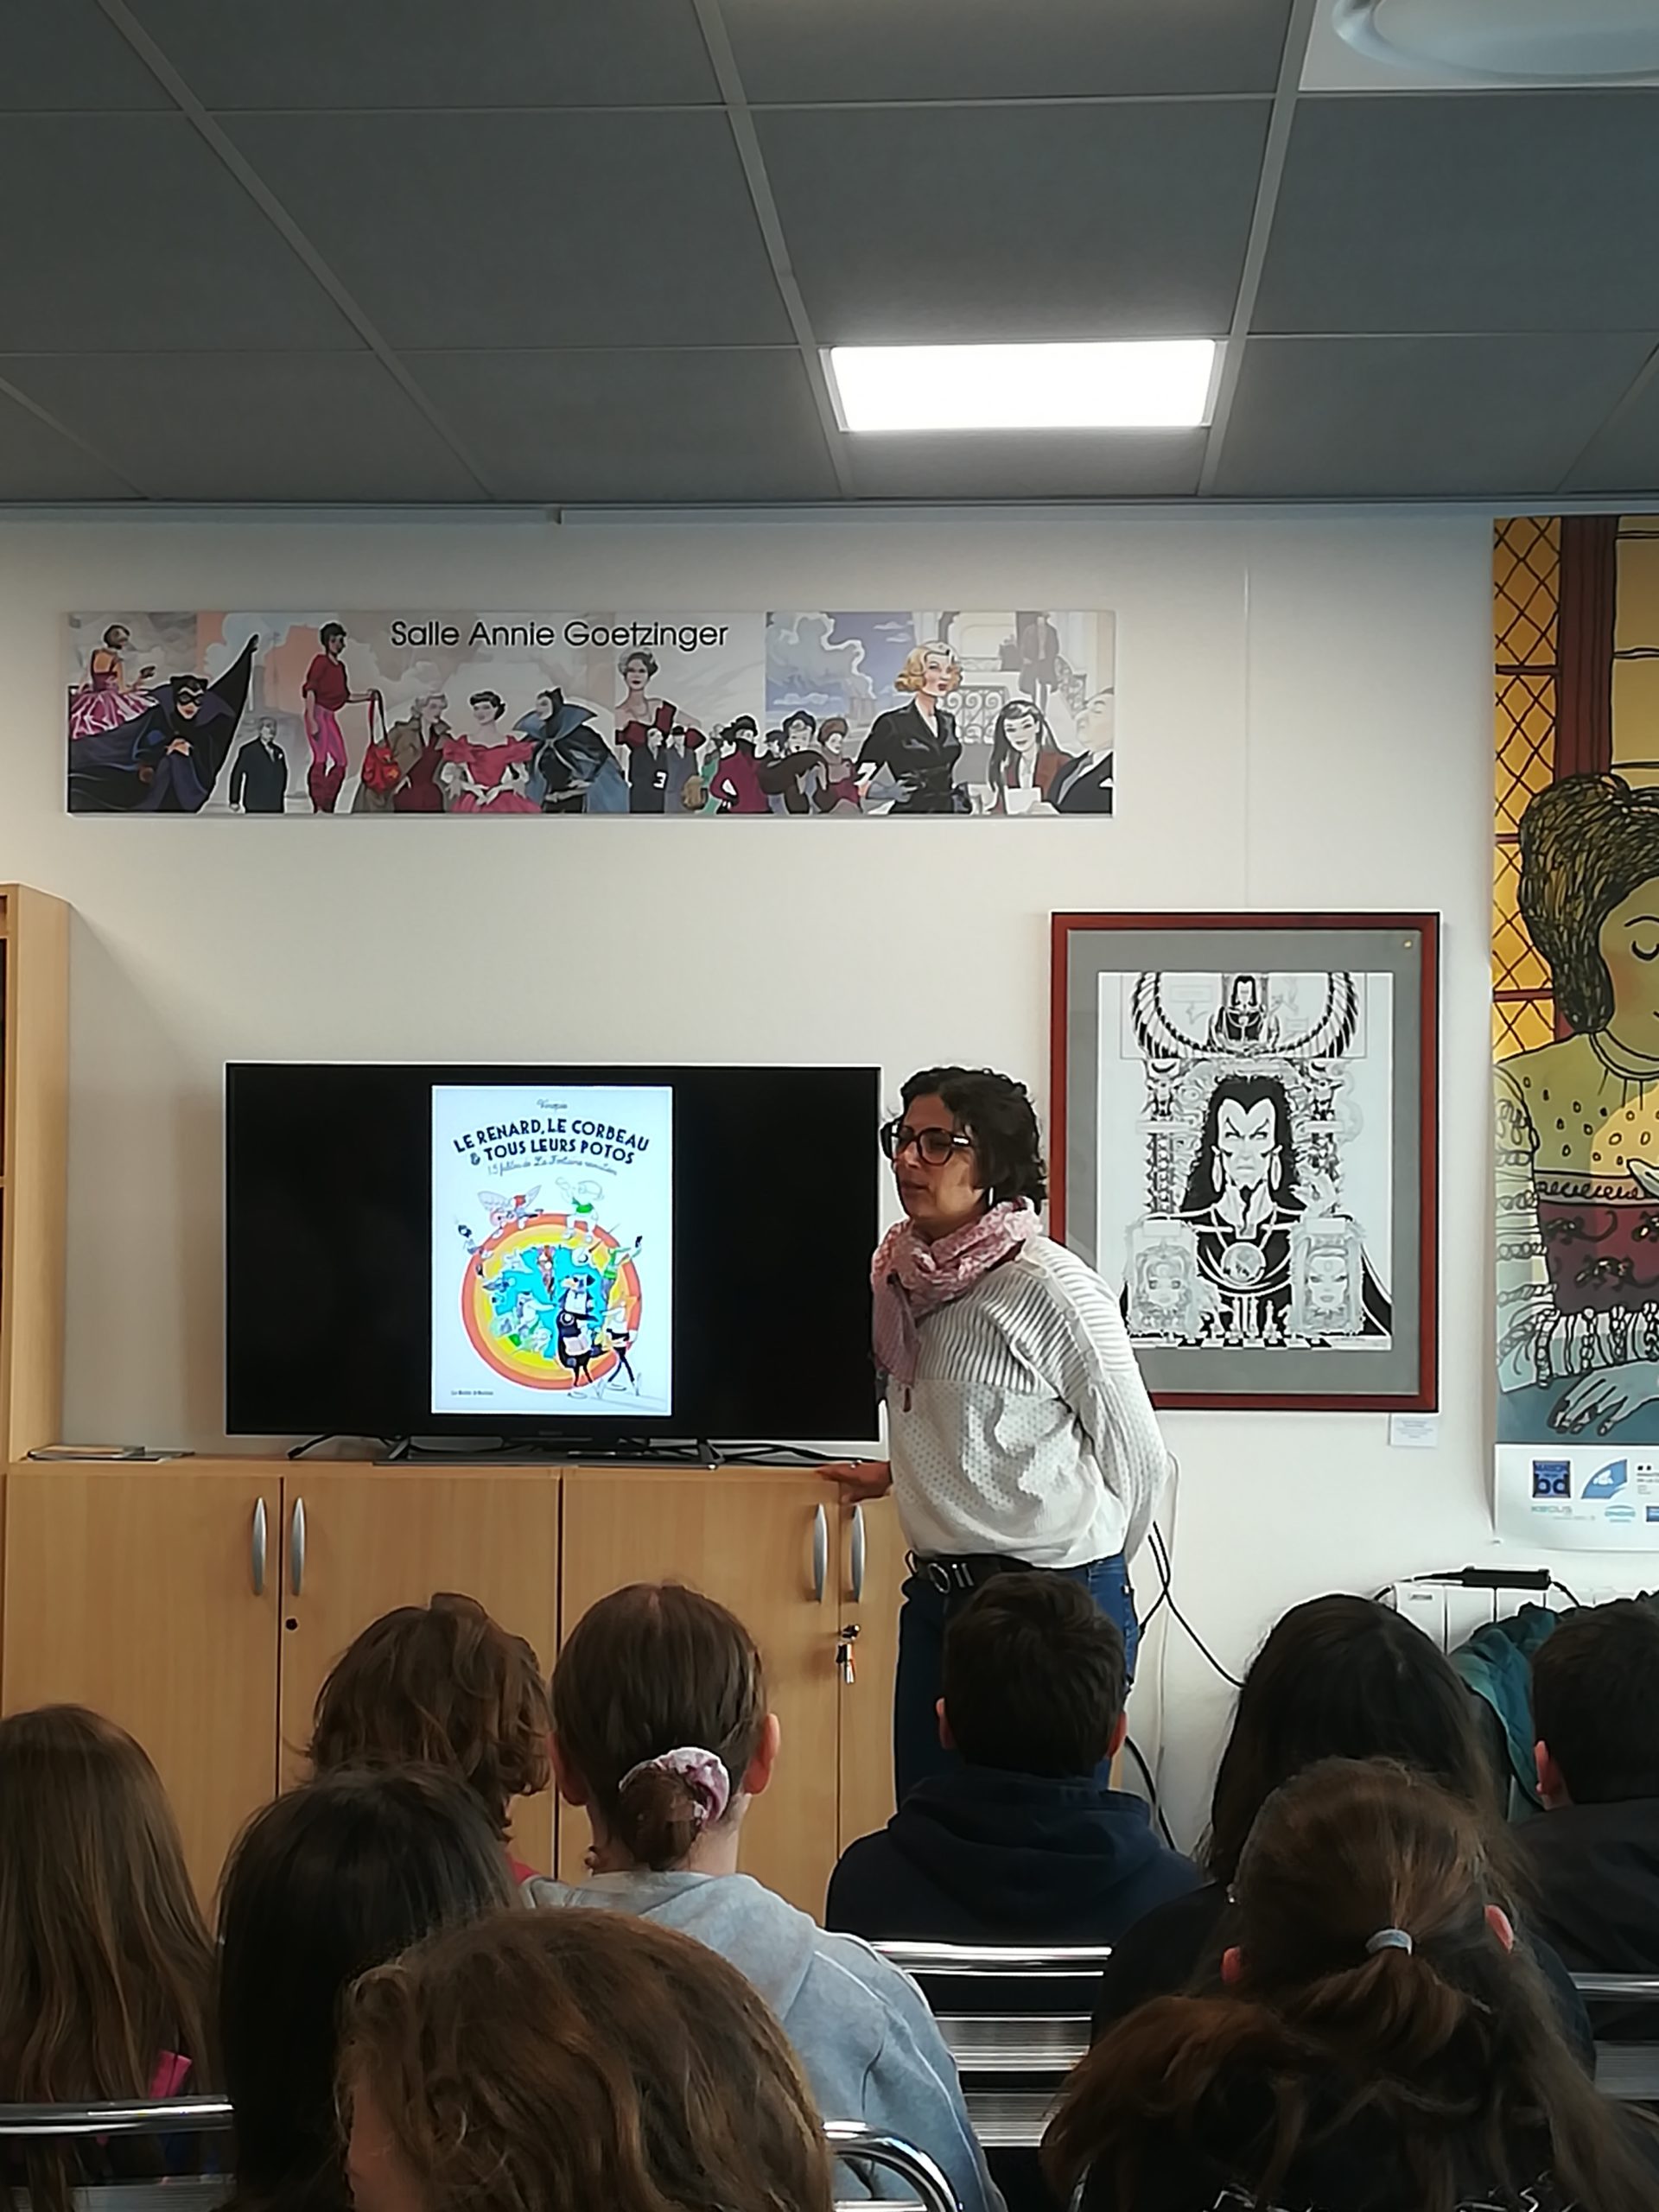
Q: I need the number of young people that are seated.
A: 9